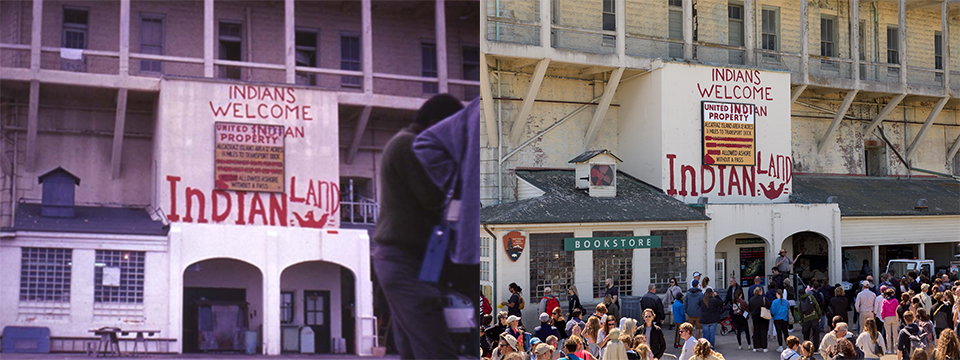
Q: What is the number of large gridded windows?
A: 5